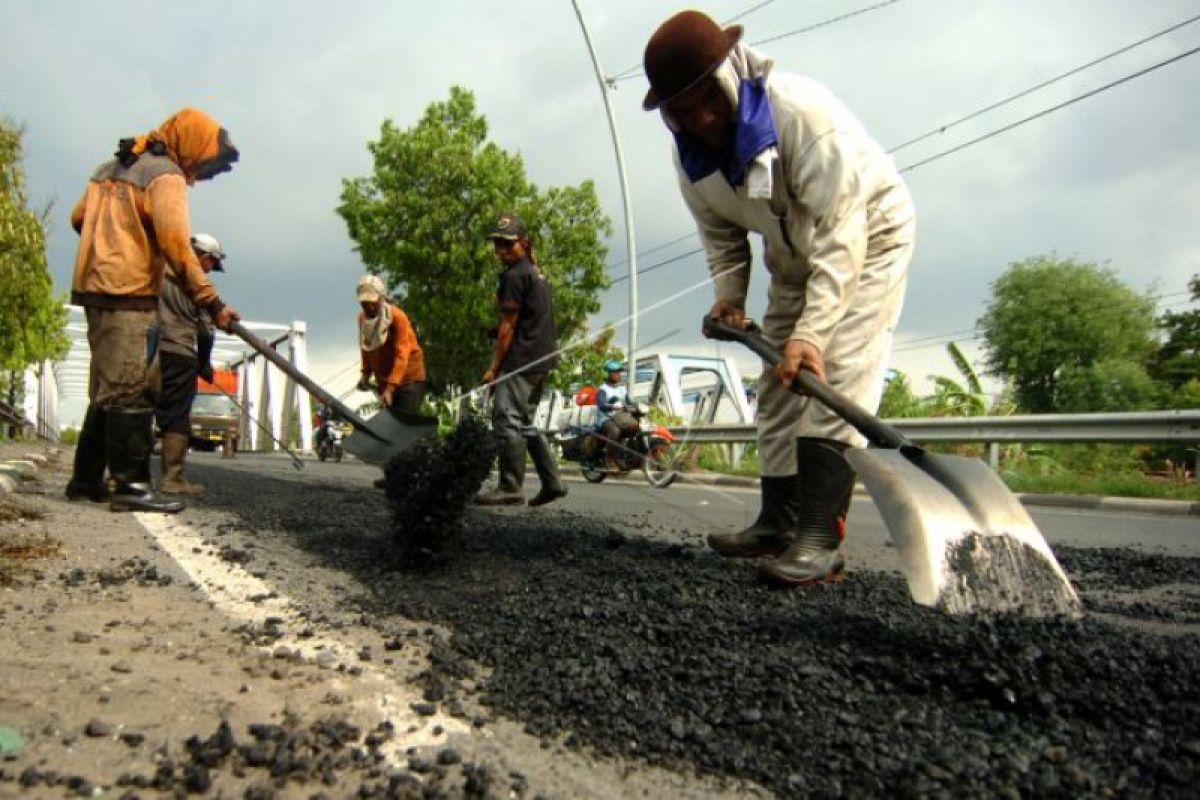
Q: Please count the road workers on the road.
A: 5